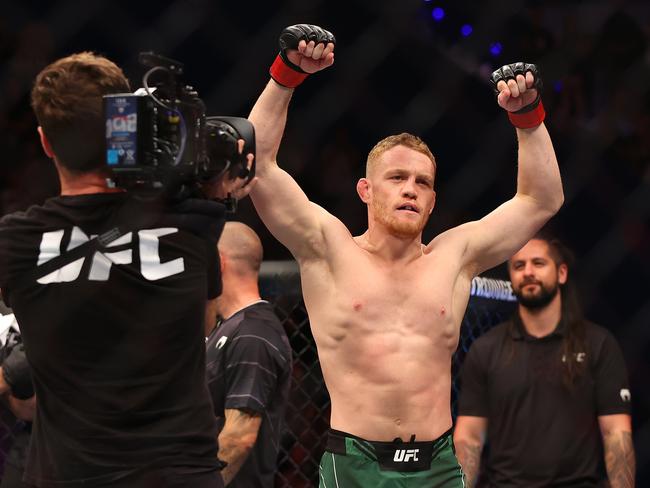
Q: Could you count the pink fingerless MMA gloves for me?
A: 0